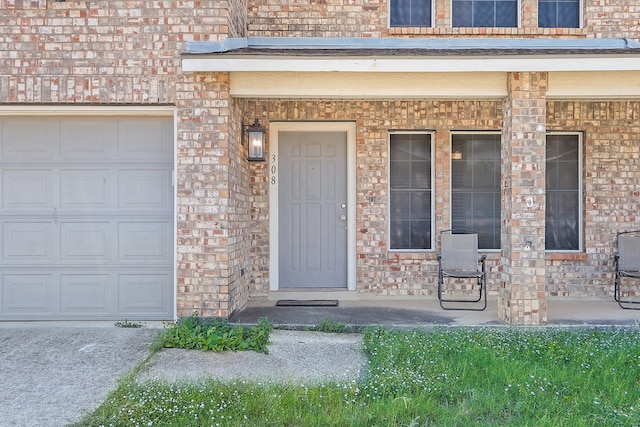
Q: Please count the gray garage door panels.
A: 12